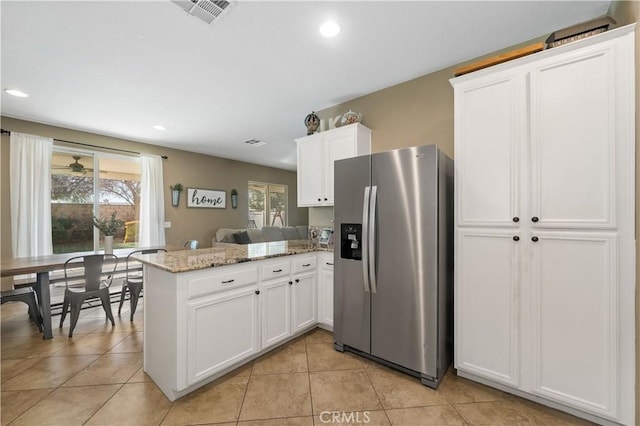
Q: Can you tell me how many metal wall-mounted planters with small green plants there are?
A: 2